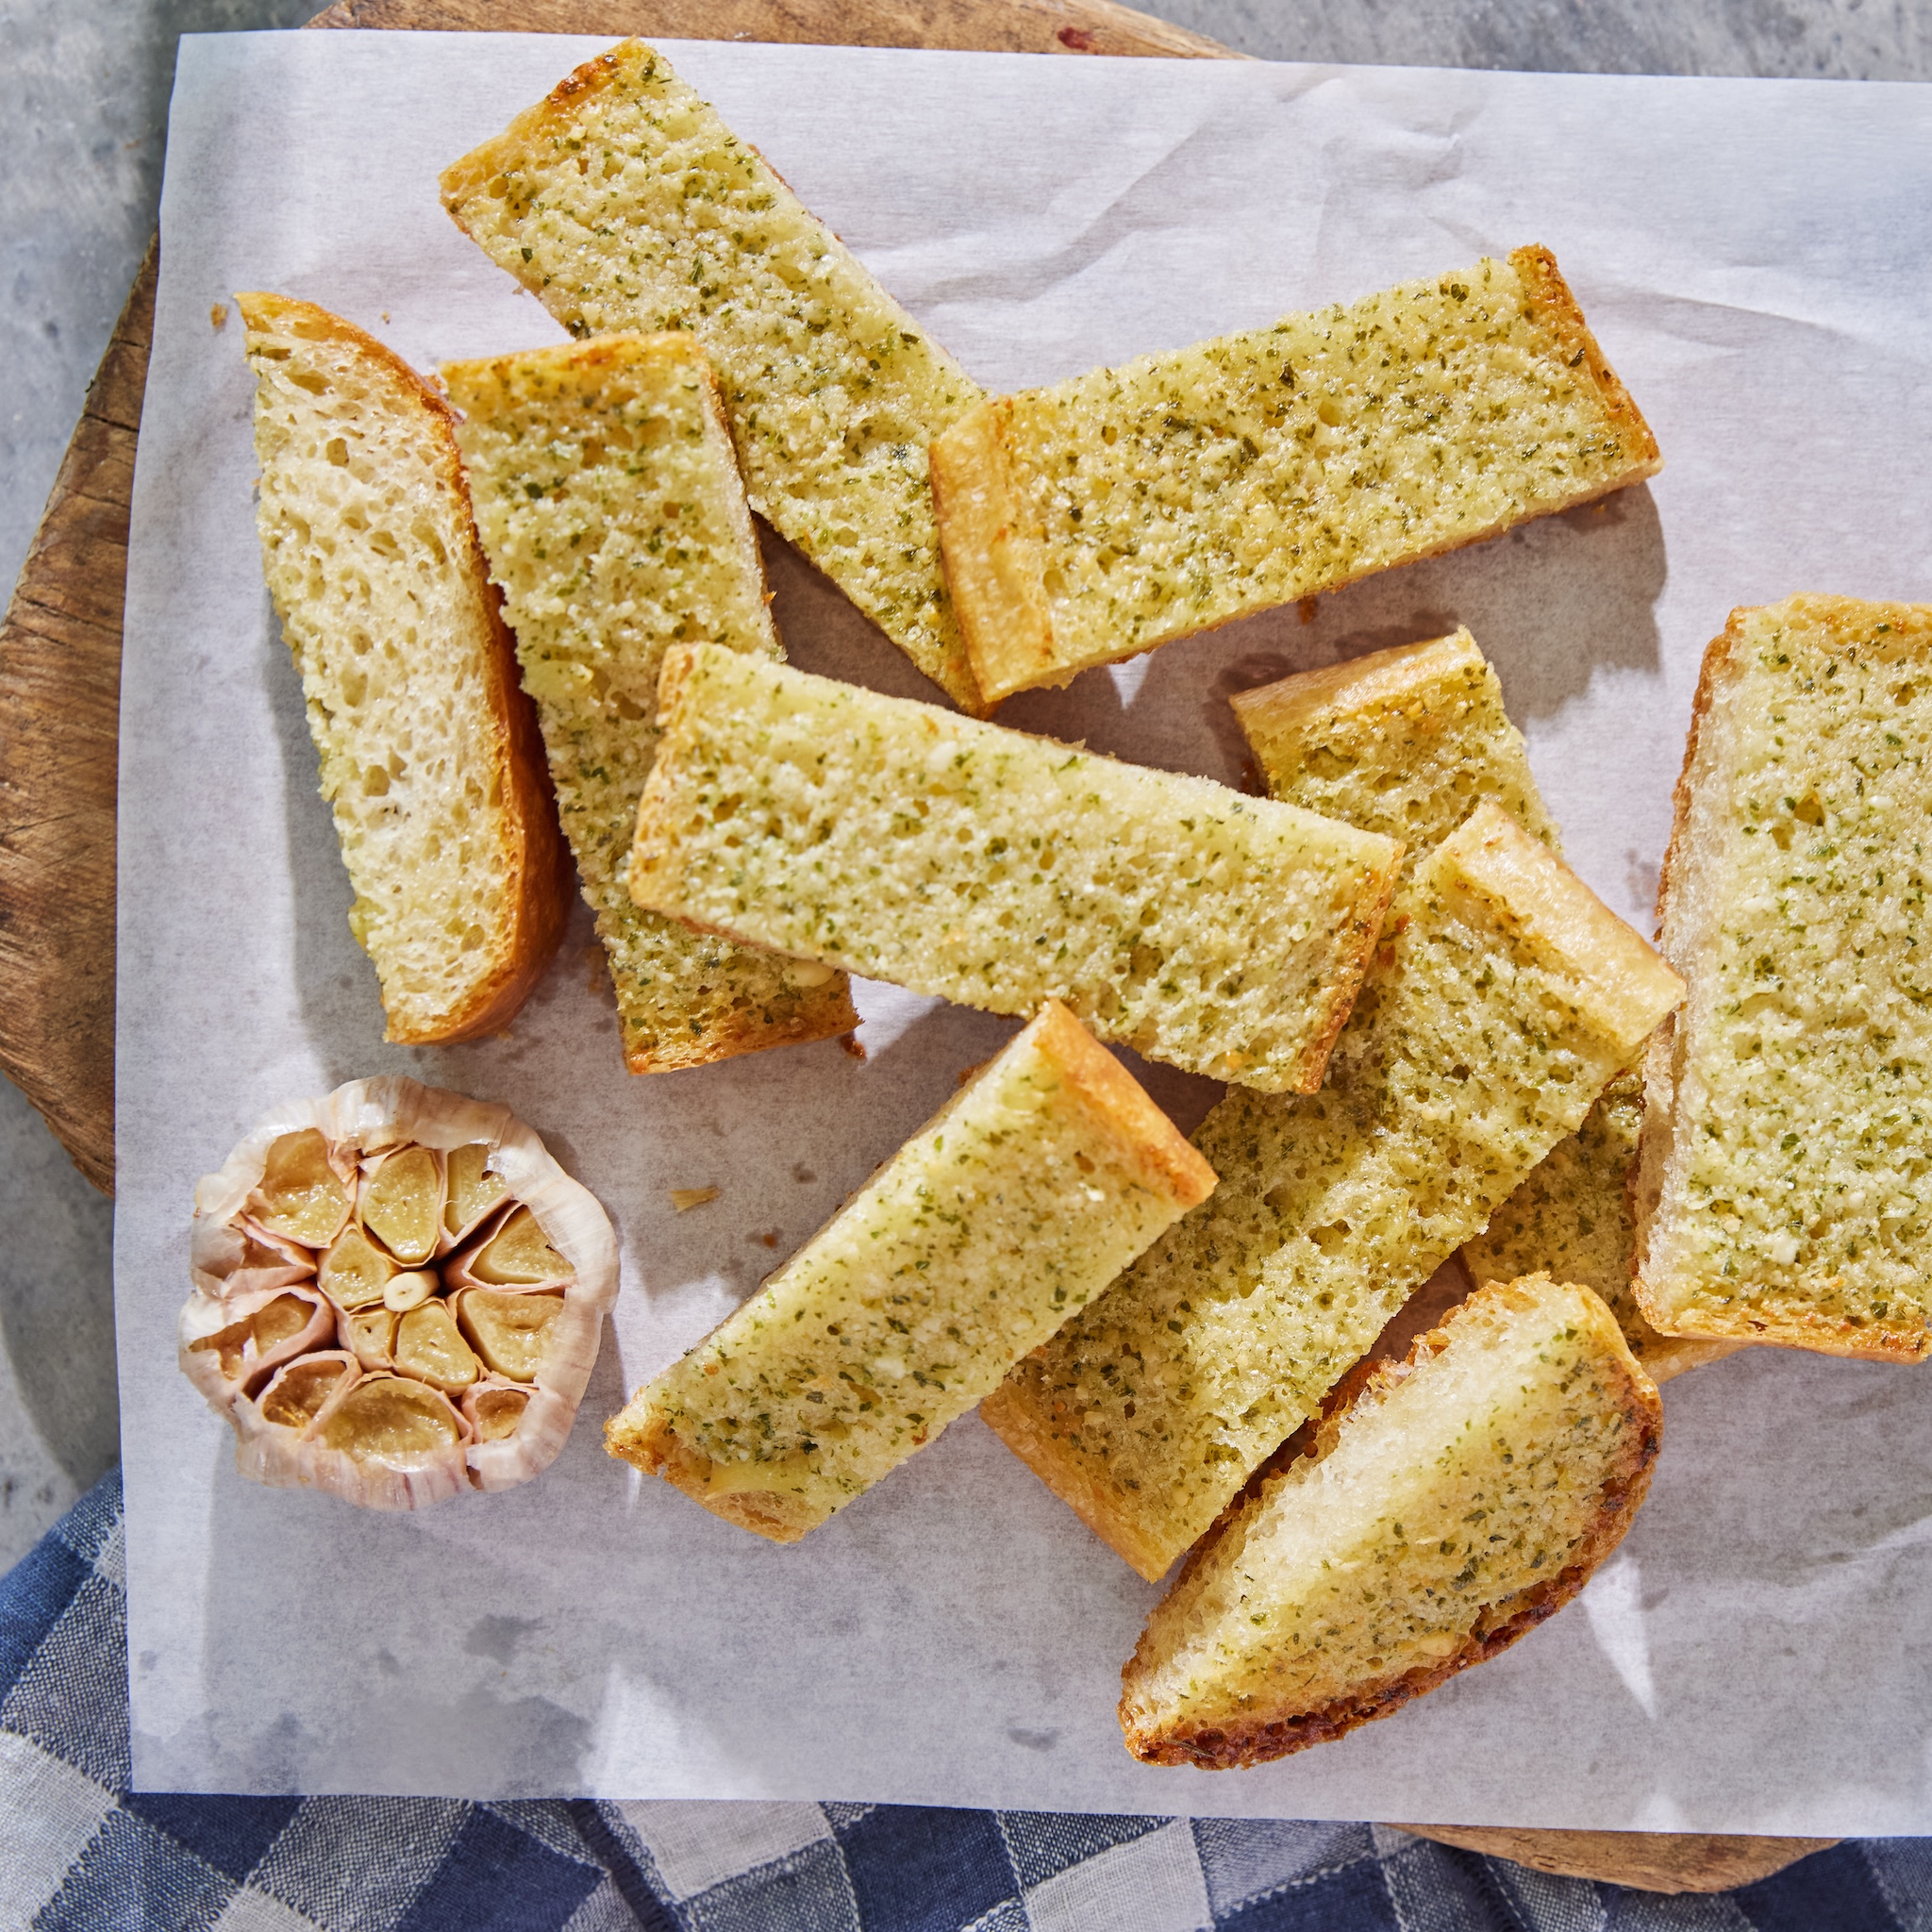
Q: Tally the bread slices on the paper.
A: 10